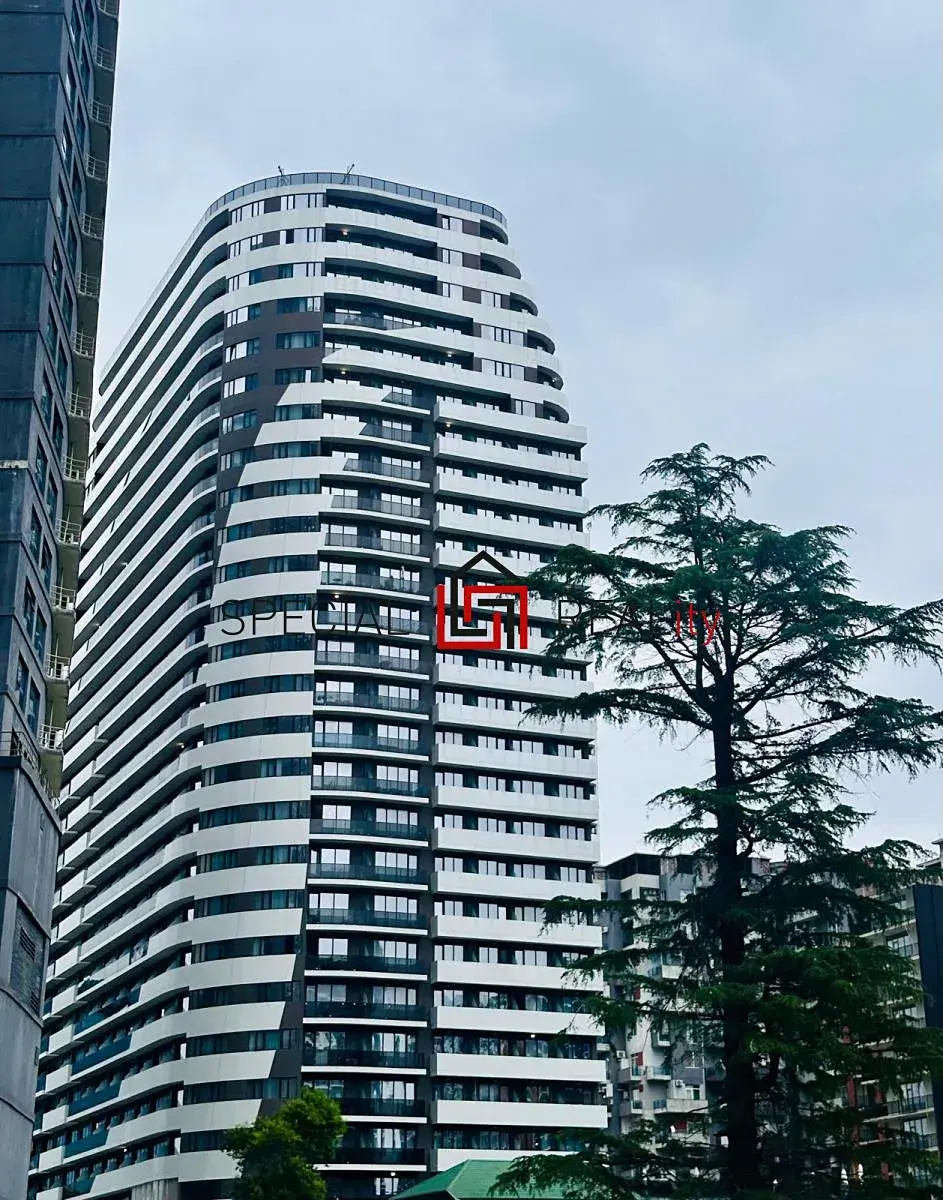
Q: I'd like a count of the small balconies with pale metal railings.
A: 13